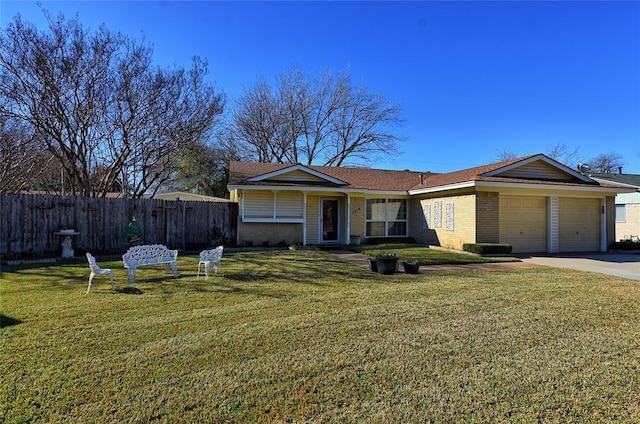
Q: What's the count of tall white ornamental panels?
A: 3